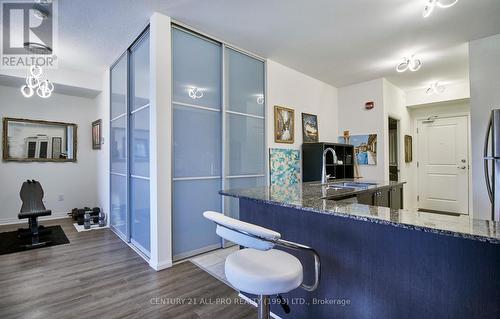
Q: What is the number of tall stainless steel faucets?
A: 1